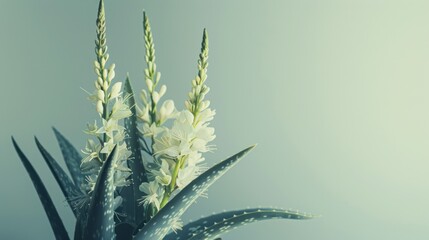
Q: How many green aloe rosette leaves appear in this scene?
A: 7